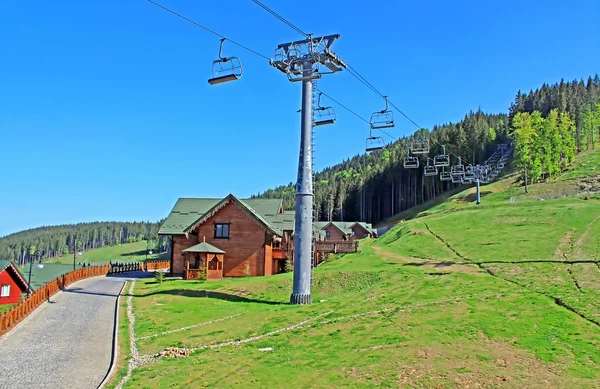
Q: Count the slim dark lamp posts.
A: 3